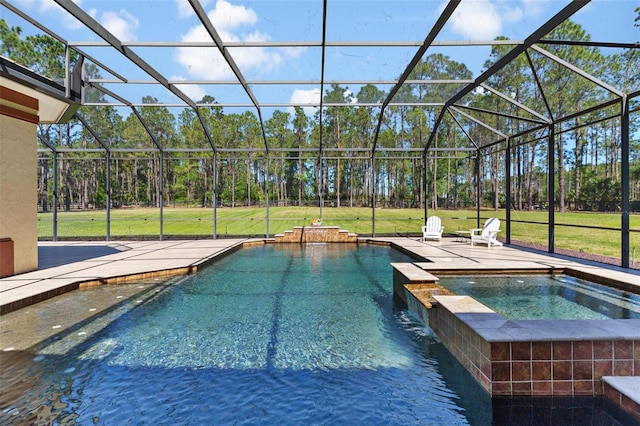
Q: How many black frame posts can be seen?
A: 12